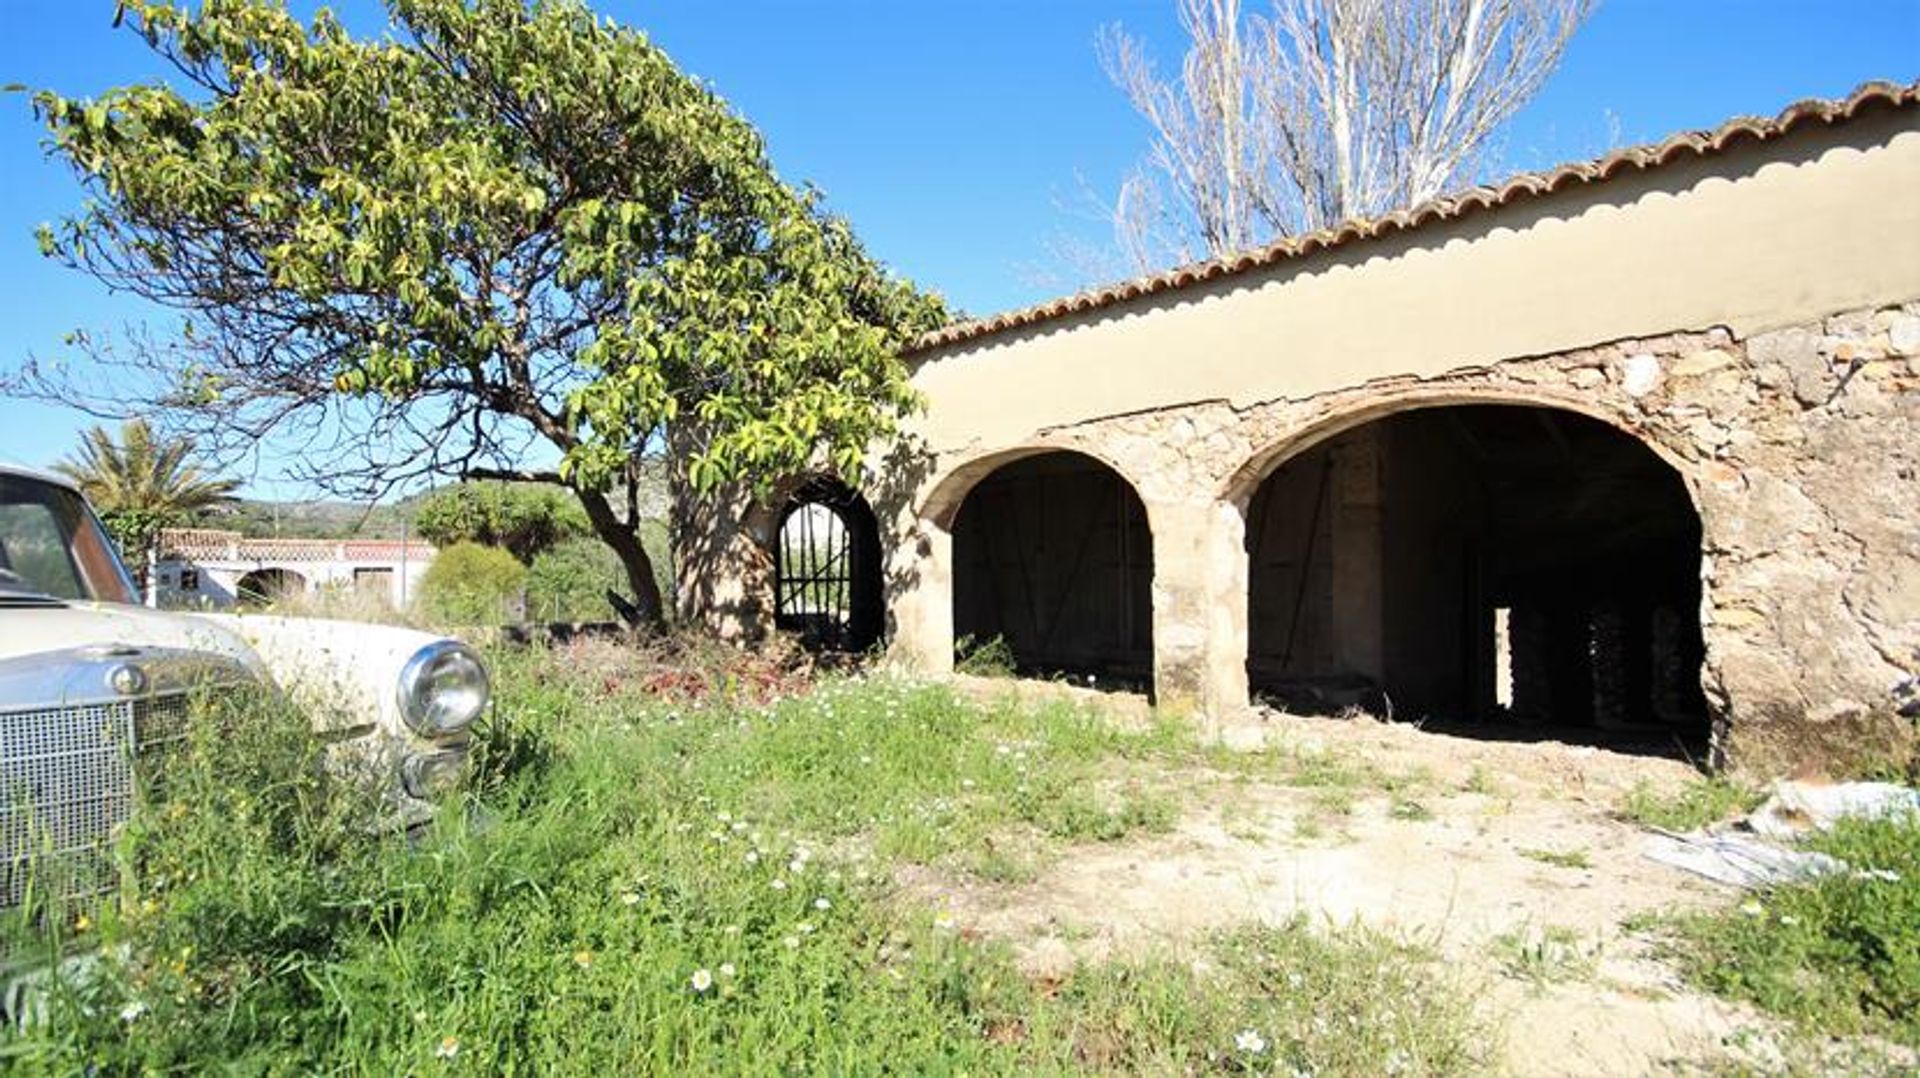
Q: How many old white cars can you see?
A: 1